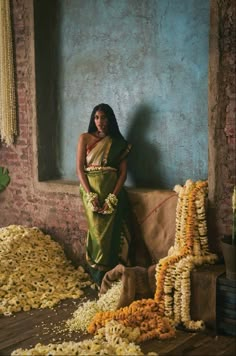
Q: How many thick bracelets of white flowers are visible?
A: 2